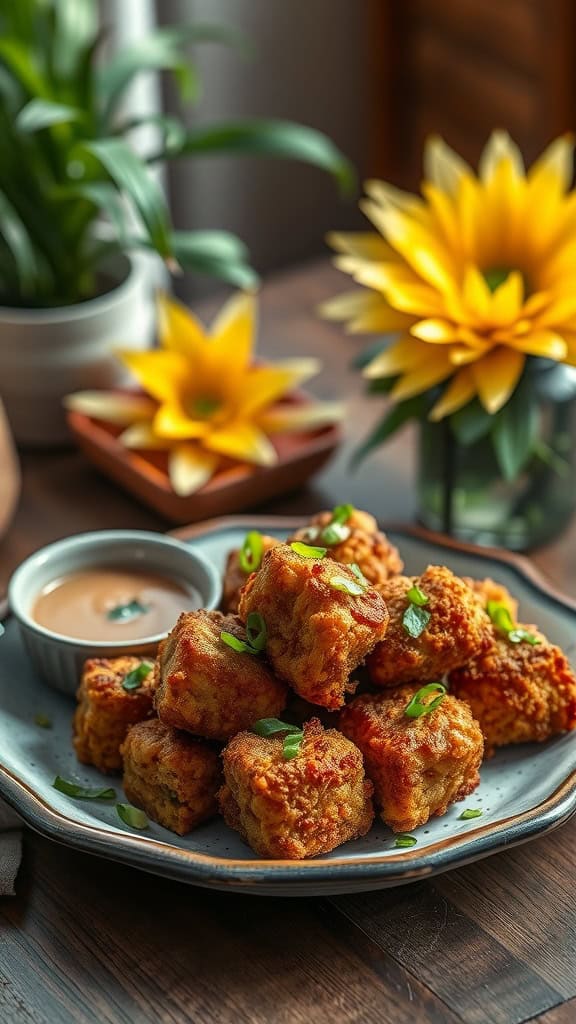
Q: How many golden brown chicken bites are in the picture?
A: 11